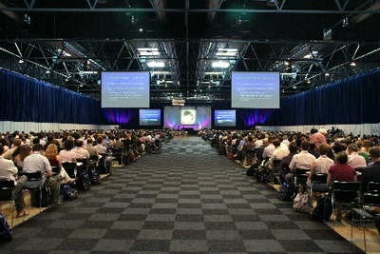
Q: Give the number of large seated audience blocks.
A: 2